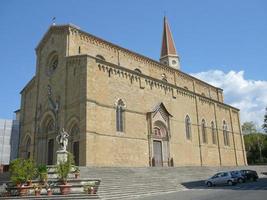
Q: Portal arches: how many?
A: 4